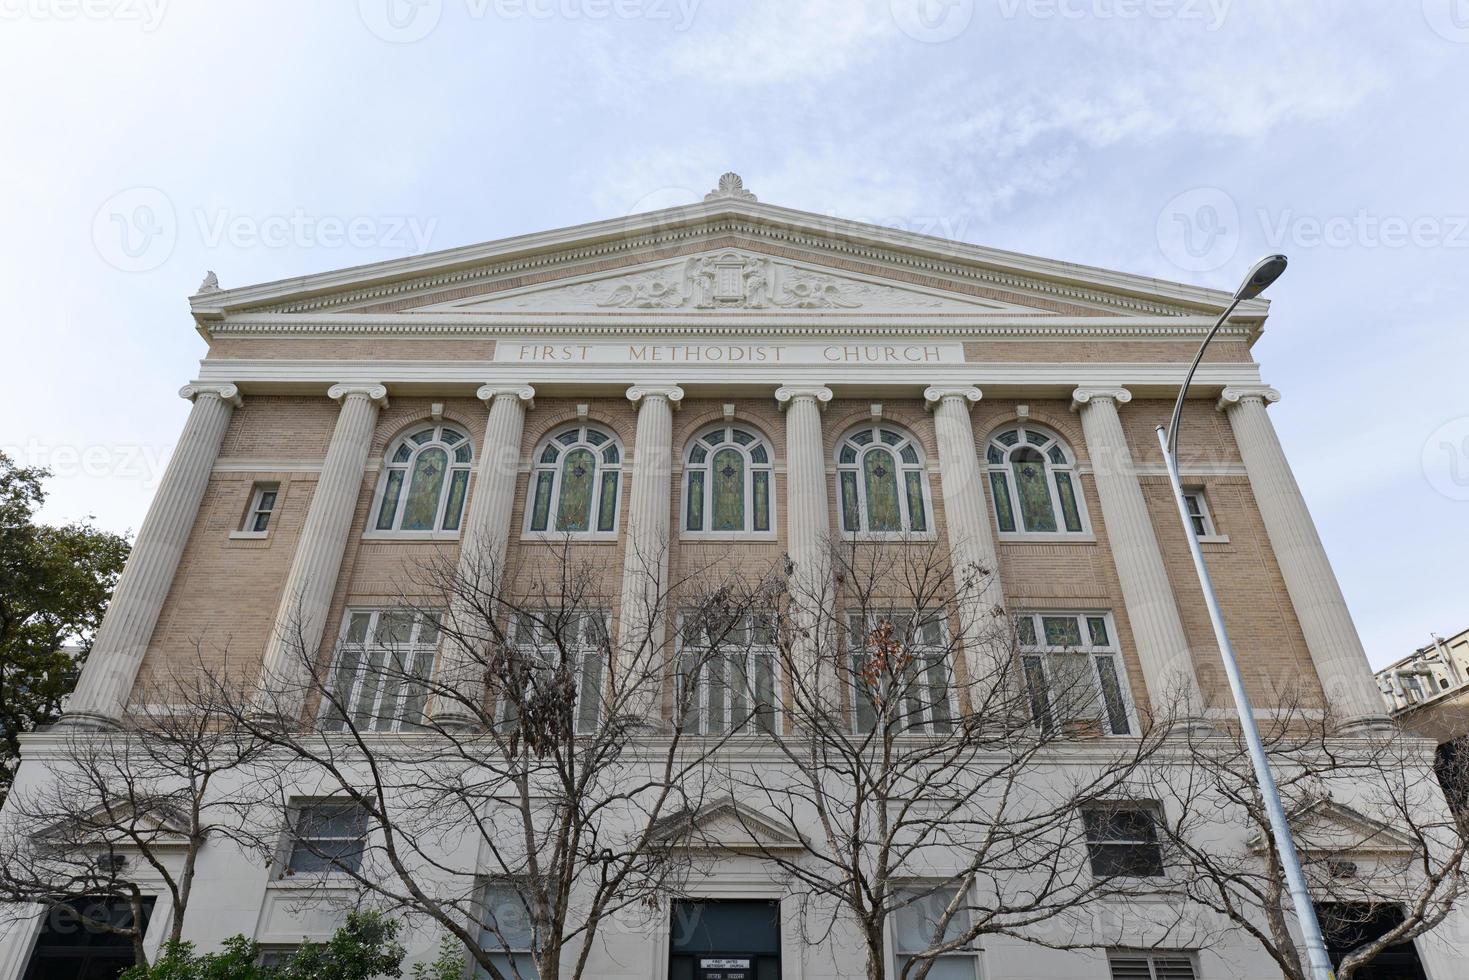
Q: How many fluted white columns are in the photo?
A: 8